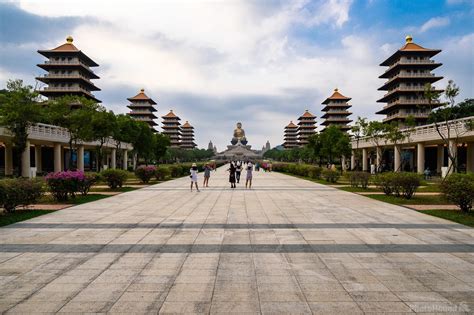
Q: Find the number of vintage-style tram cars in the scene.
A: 0